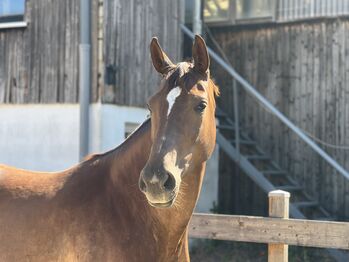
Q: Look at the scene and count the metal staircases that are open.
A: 1